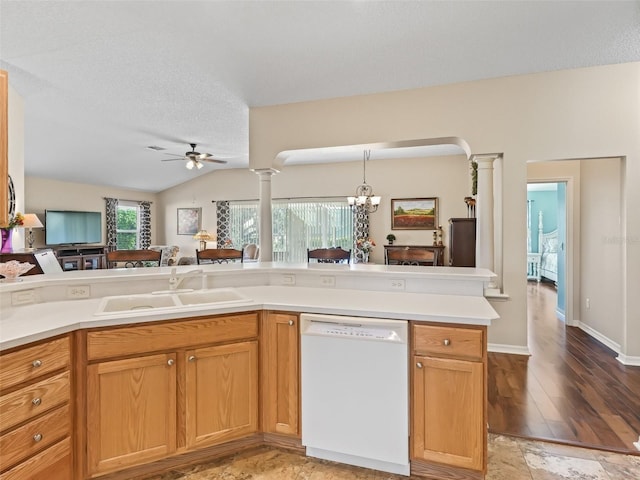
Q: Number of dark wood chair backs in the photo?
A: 4